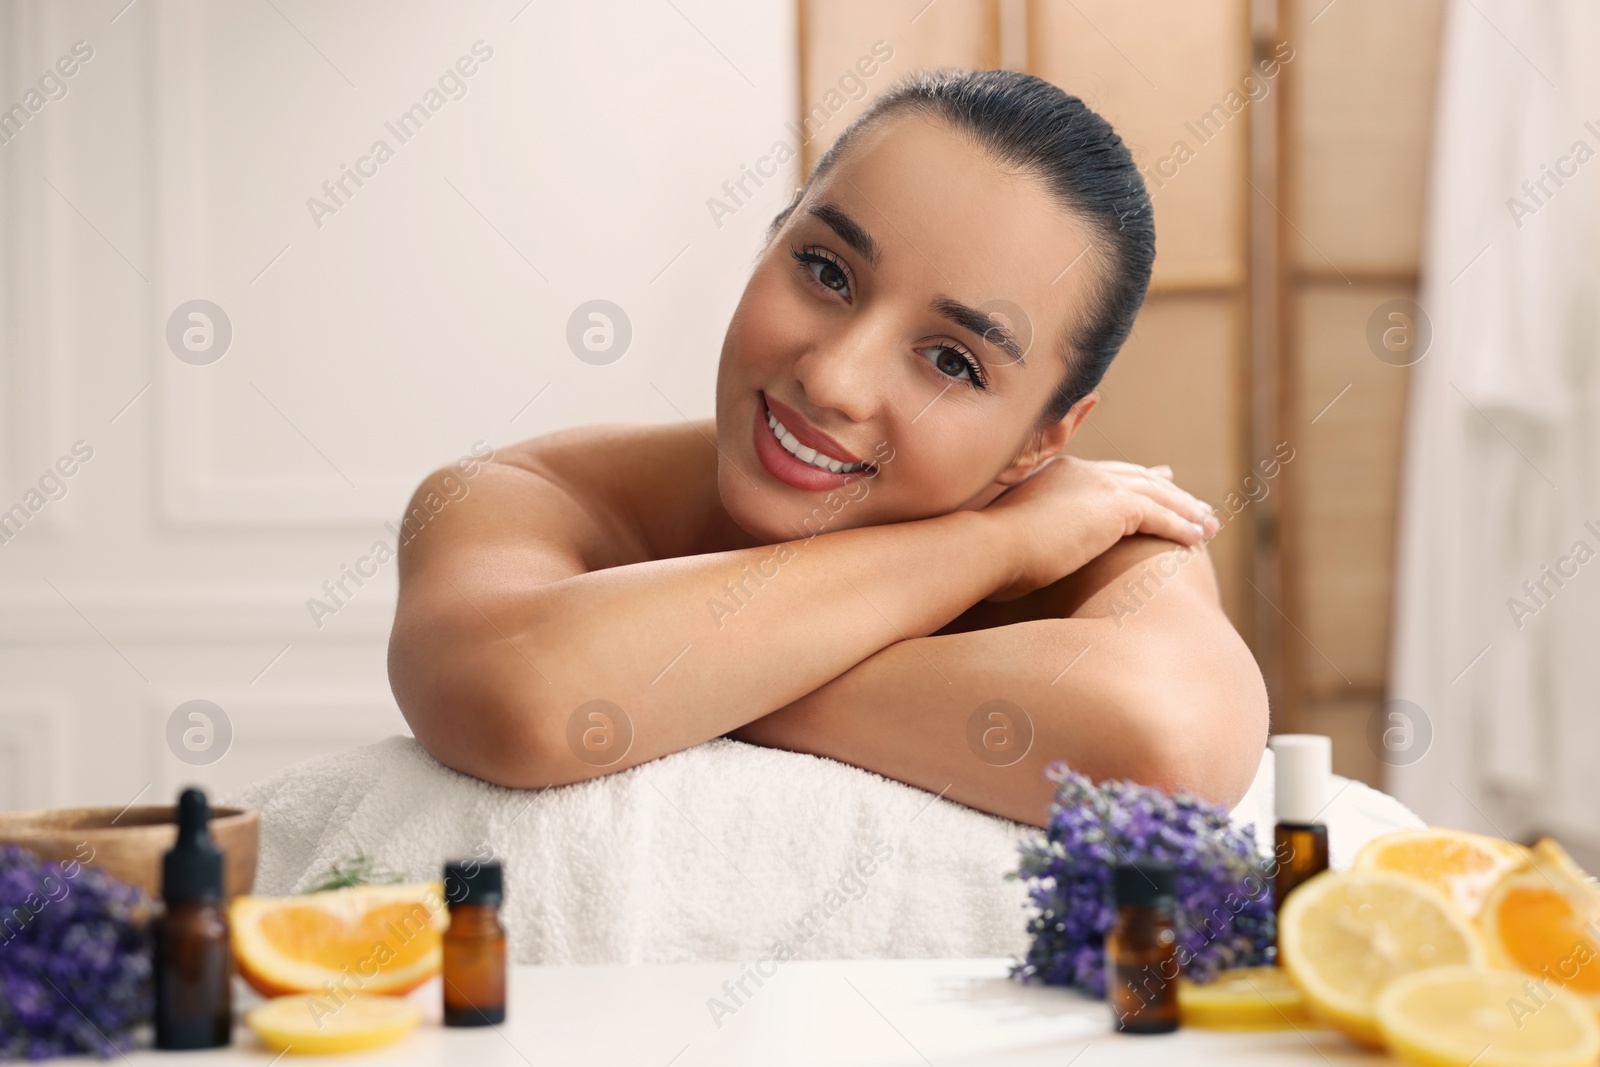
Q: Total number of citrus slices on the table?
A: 7